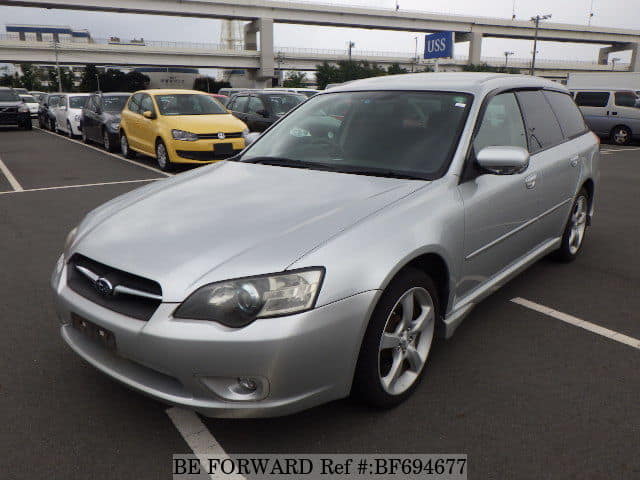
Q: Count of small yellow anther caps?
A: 0